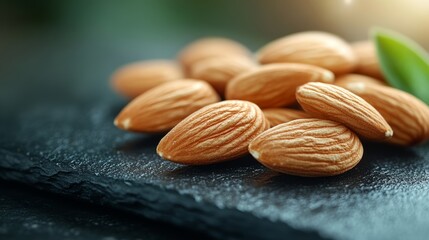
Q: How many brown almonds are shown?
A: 12